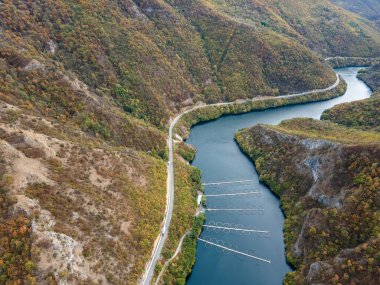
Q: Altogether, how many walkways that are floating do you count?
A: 5